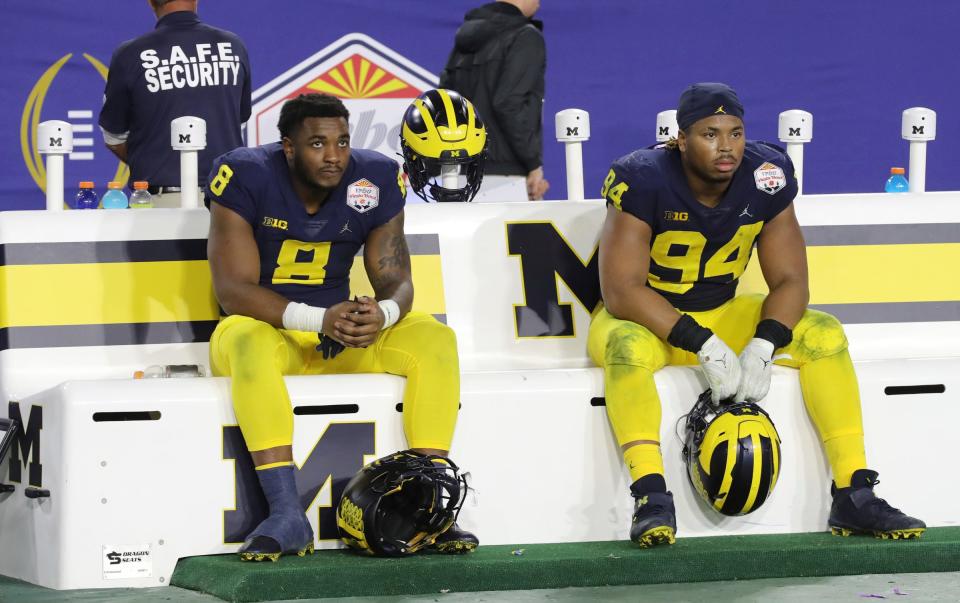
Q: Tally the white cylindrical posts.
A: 7